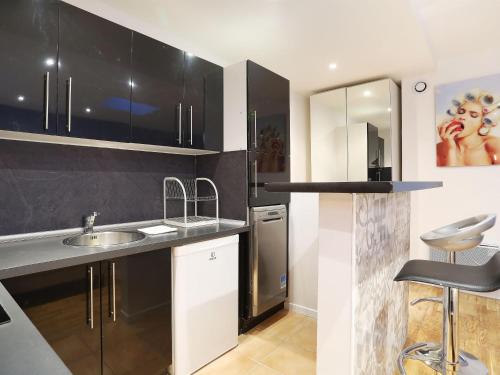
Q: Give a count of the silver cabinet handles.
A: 8